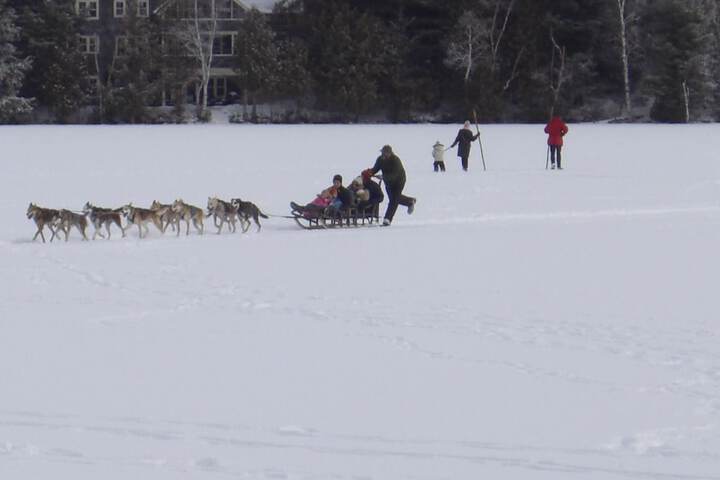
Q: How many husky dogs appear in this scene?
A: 8